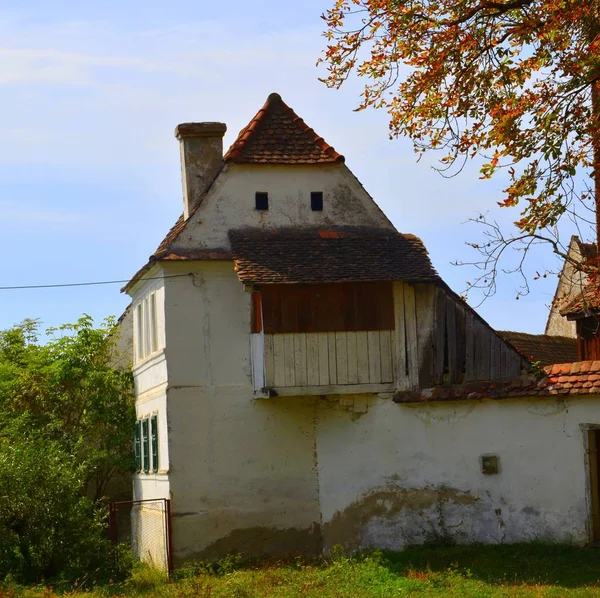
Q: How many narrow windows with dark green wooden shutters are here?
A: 3